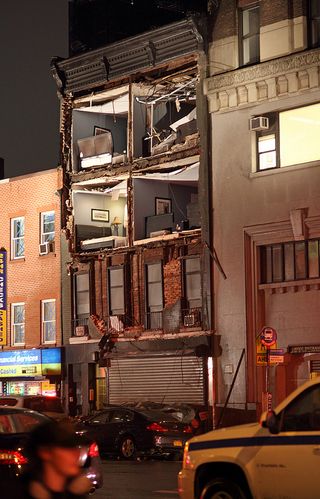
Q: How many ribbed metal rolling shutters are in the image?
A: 1